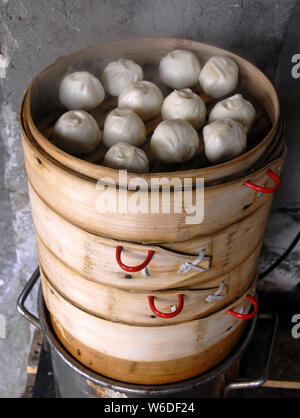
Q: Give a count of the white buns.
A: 12